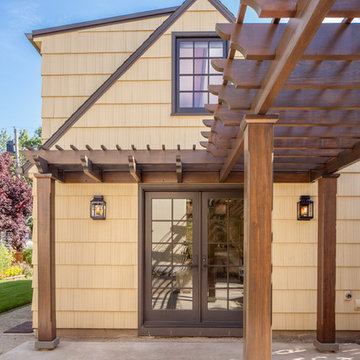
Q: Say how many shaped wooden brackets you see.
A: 4